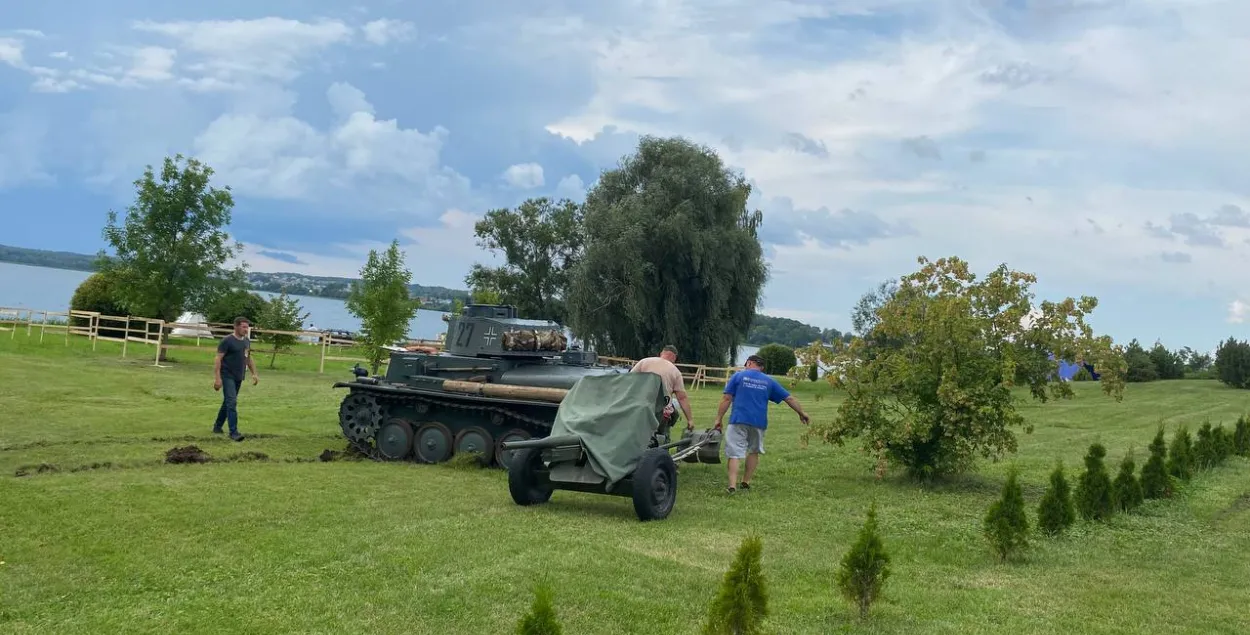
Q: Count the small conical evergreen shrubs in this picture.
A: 12